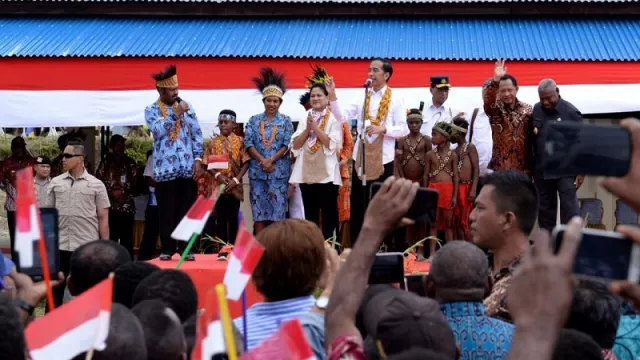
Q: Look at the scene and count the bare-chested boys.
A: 3